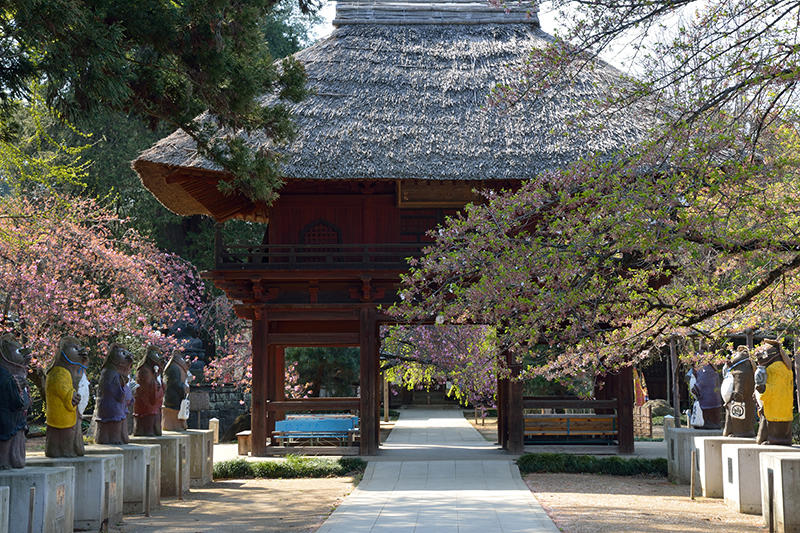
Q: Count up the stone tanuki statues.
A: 8